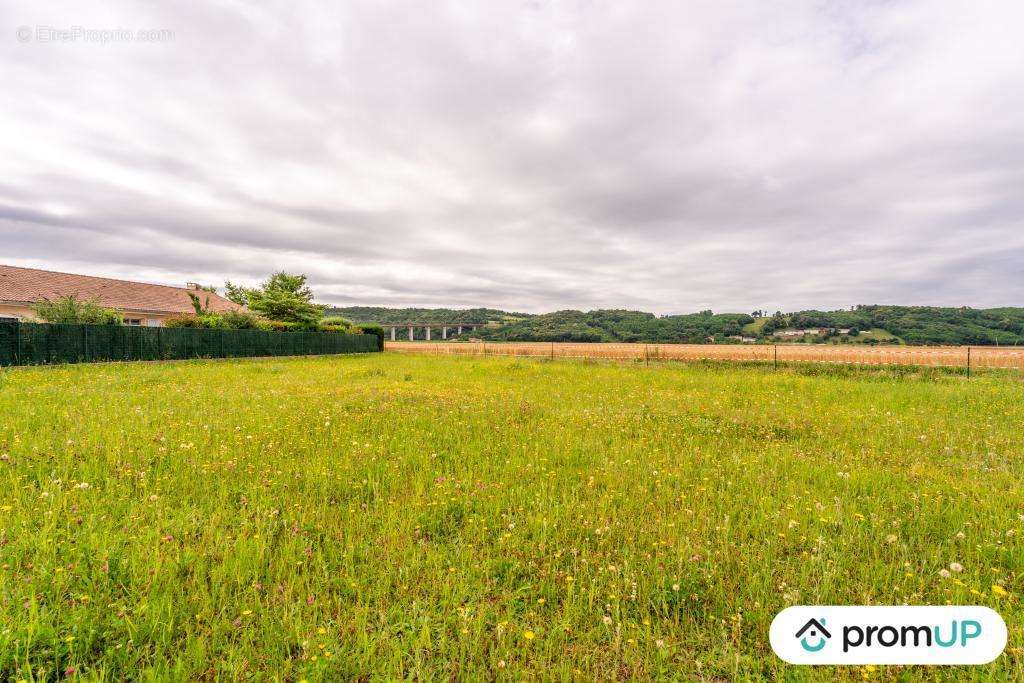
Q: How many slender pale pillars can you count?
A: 6